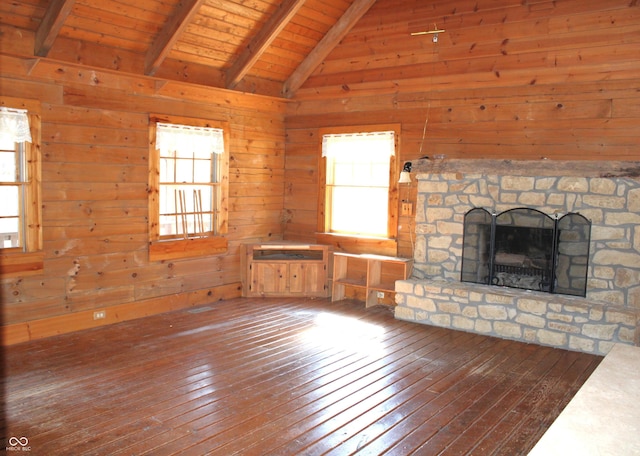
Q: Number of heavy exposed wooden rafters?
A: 4